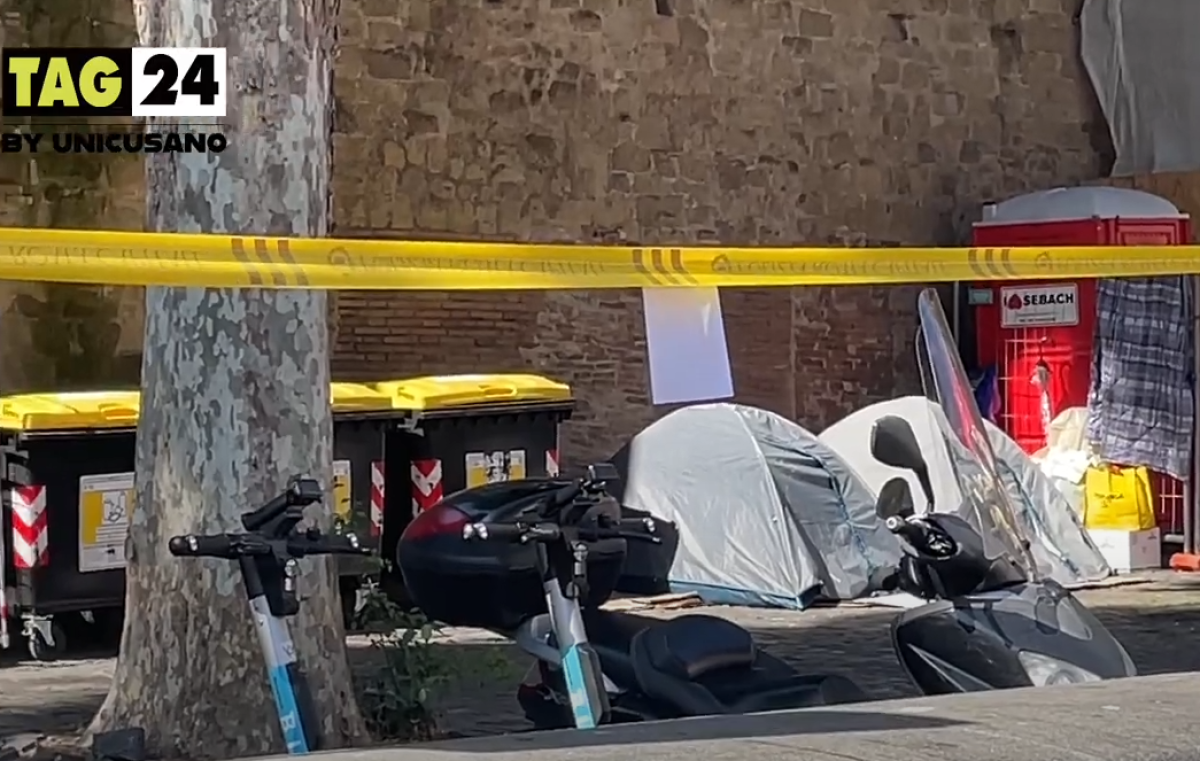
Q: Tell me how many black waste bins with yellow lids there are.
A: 3